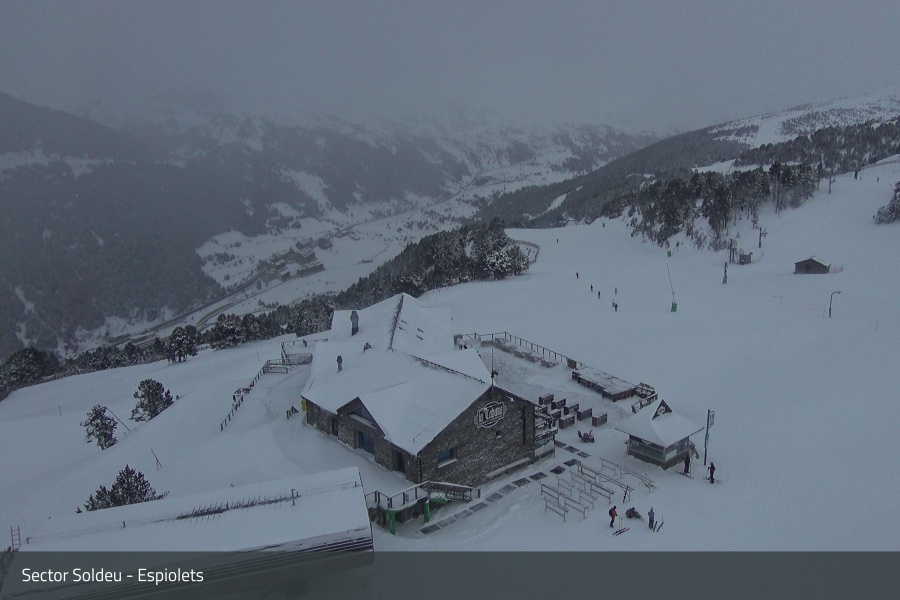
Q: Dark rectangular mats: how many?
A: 13